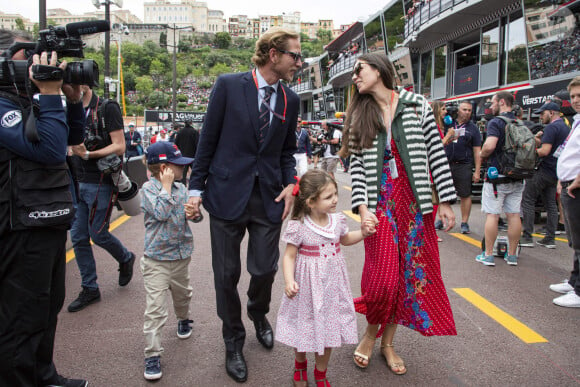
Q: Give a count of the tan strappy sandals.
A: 2